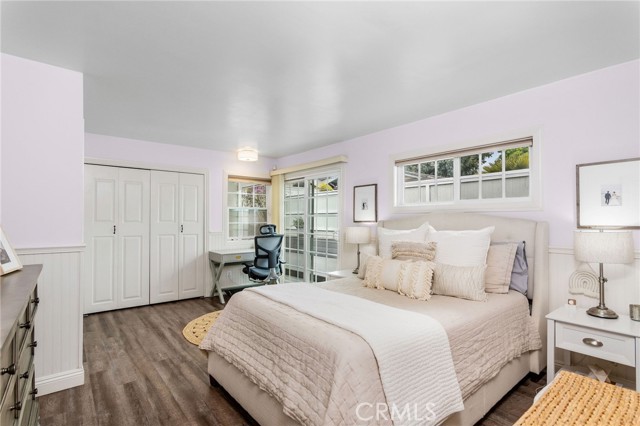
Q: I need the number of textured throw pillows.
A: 3